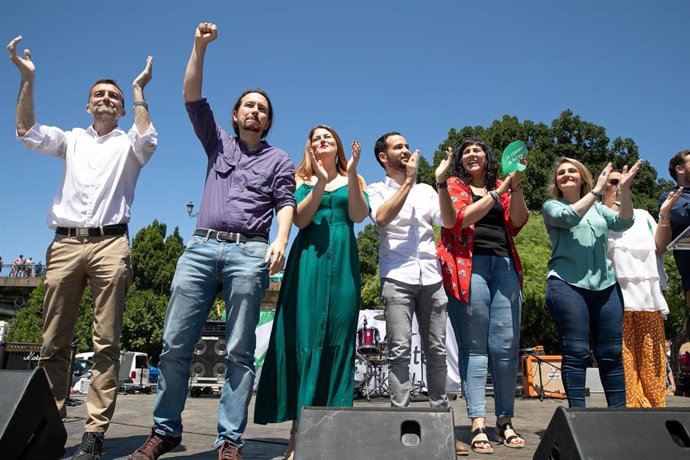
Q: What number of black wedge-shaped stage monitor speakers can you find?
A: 3